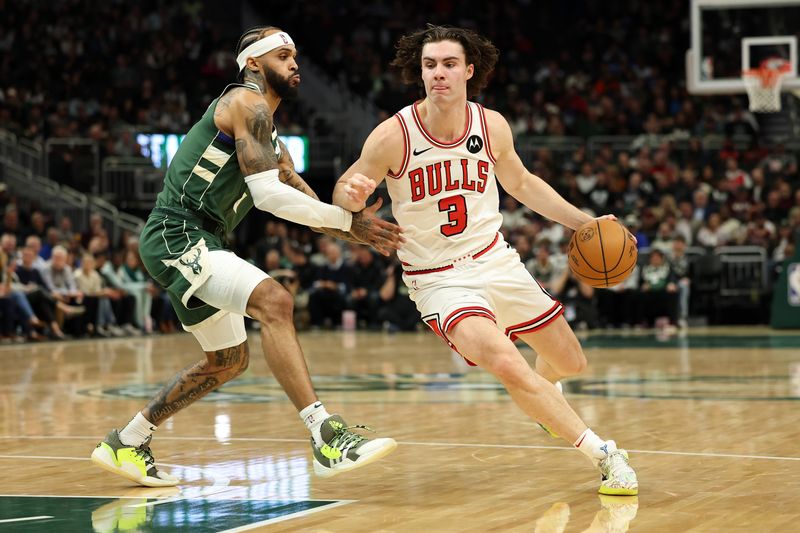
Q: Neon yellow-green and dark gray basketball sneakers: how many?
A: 2